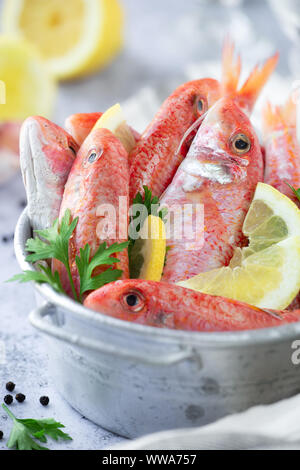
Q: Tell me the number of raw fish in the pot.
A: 8